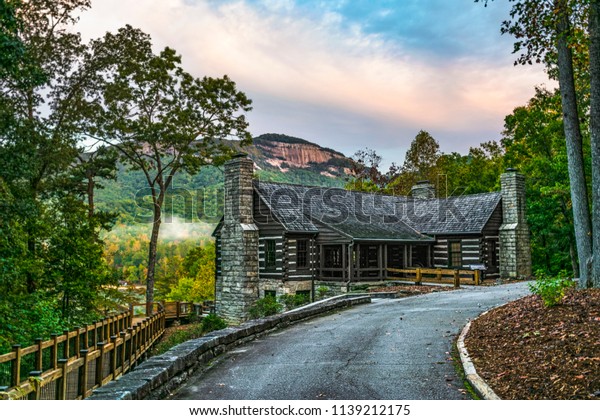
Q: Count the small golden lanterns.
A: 0